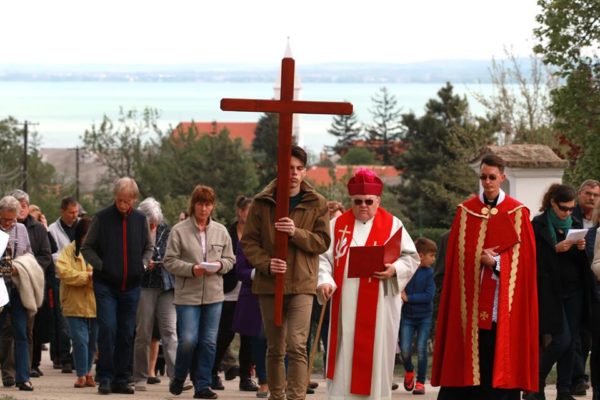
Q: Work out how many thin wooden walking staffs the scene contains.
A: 1